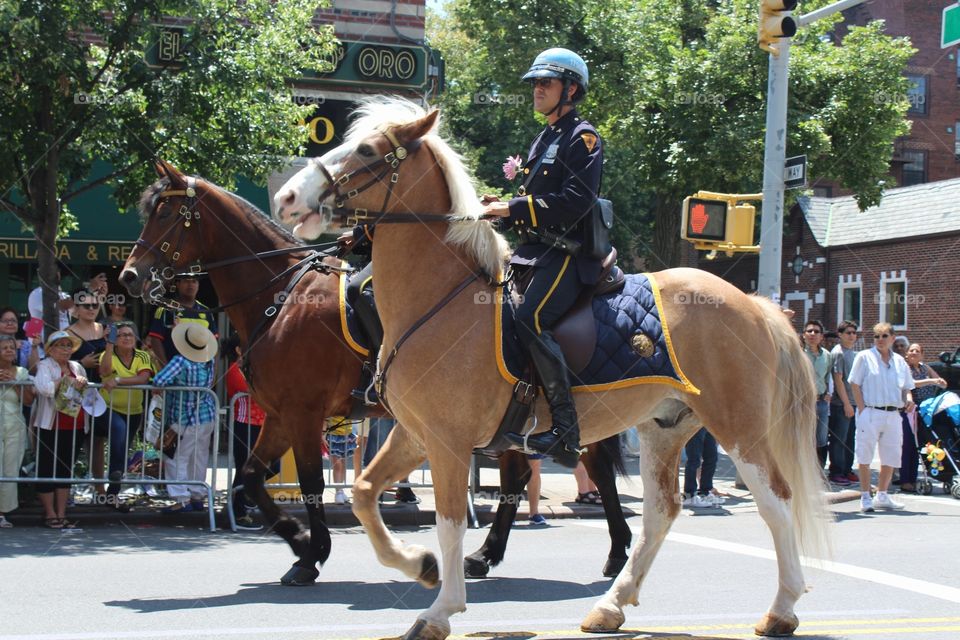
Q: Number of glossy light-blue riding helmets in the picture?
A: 1